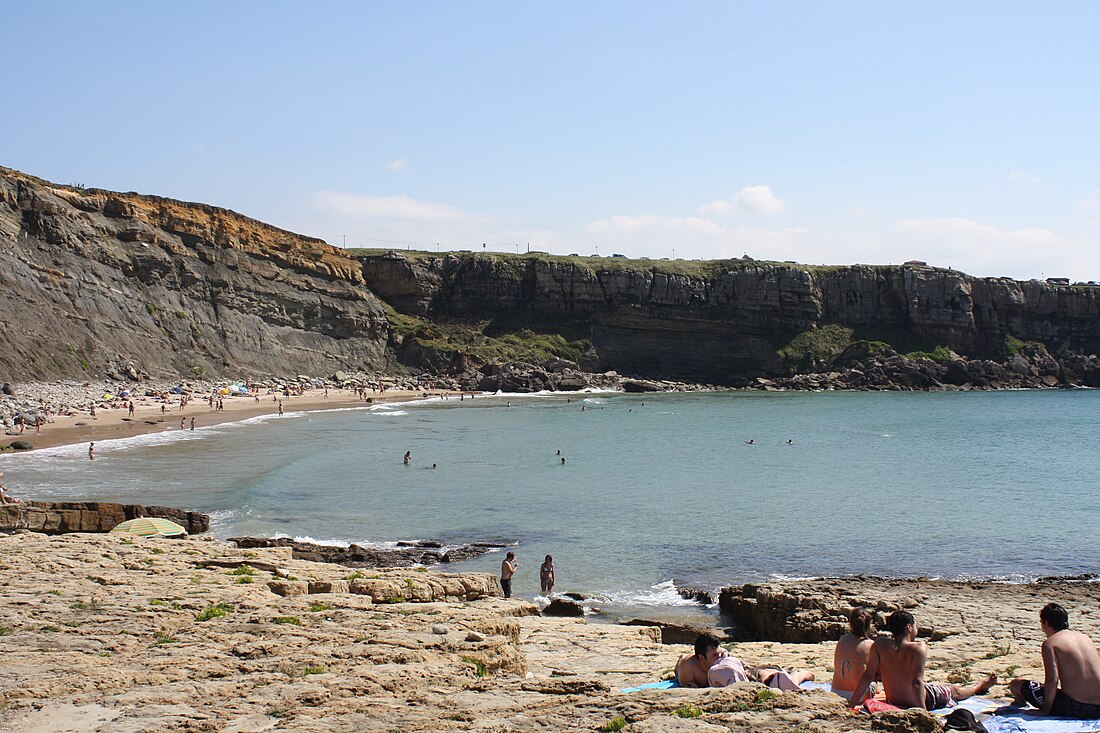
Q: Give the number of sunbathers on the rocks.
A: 5